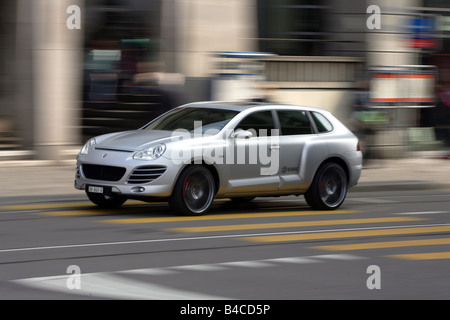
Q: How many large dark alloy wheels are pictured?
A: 2